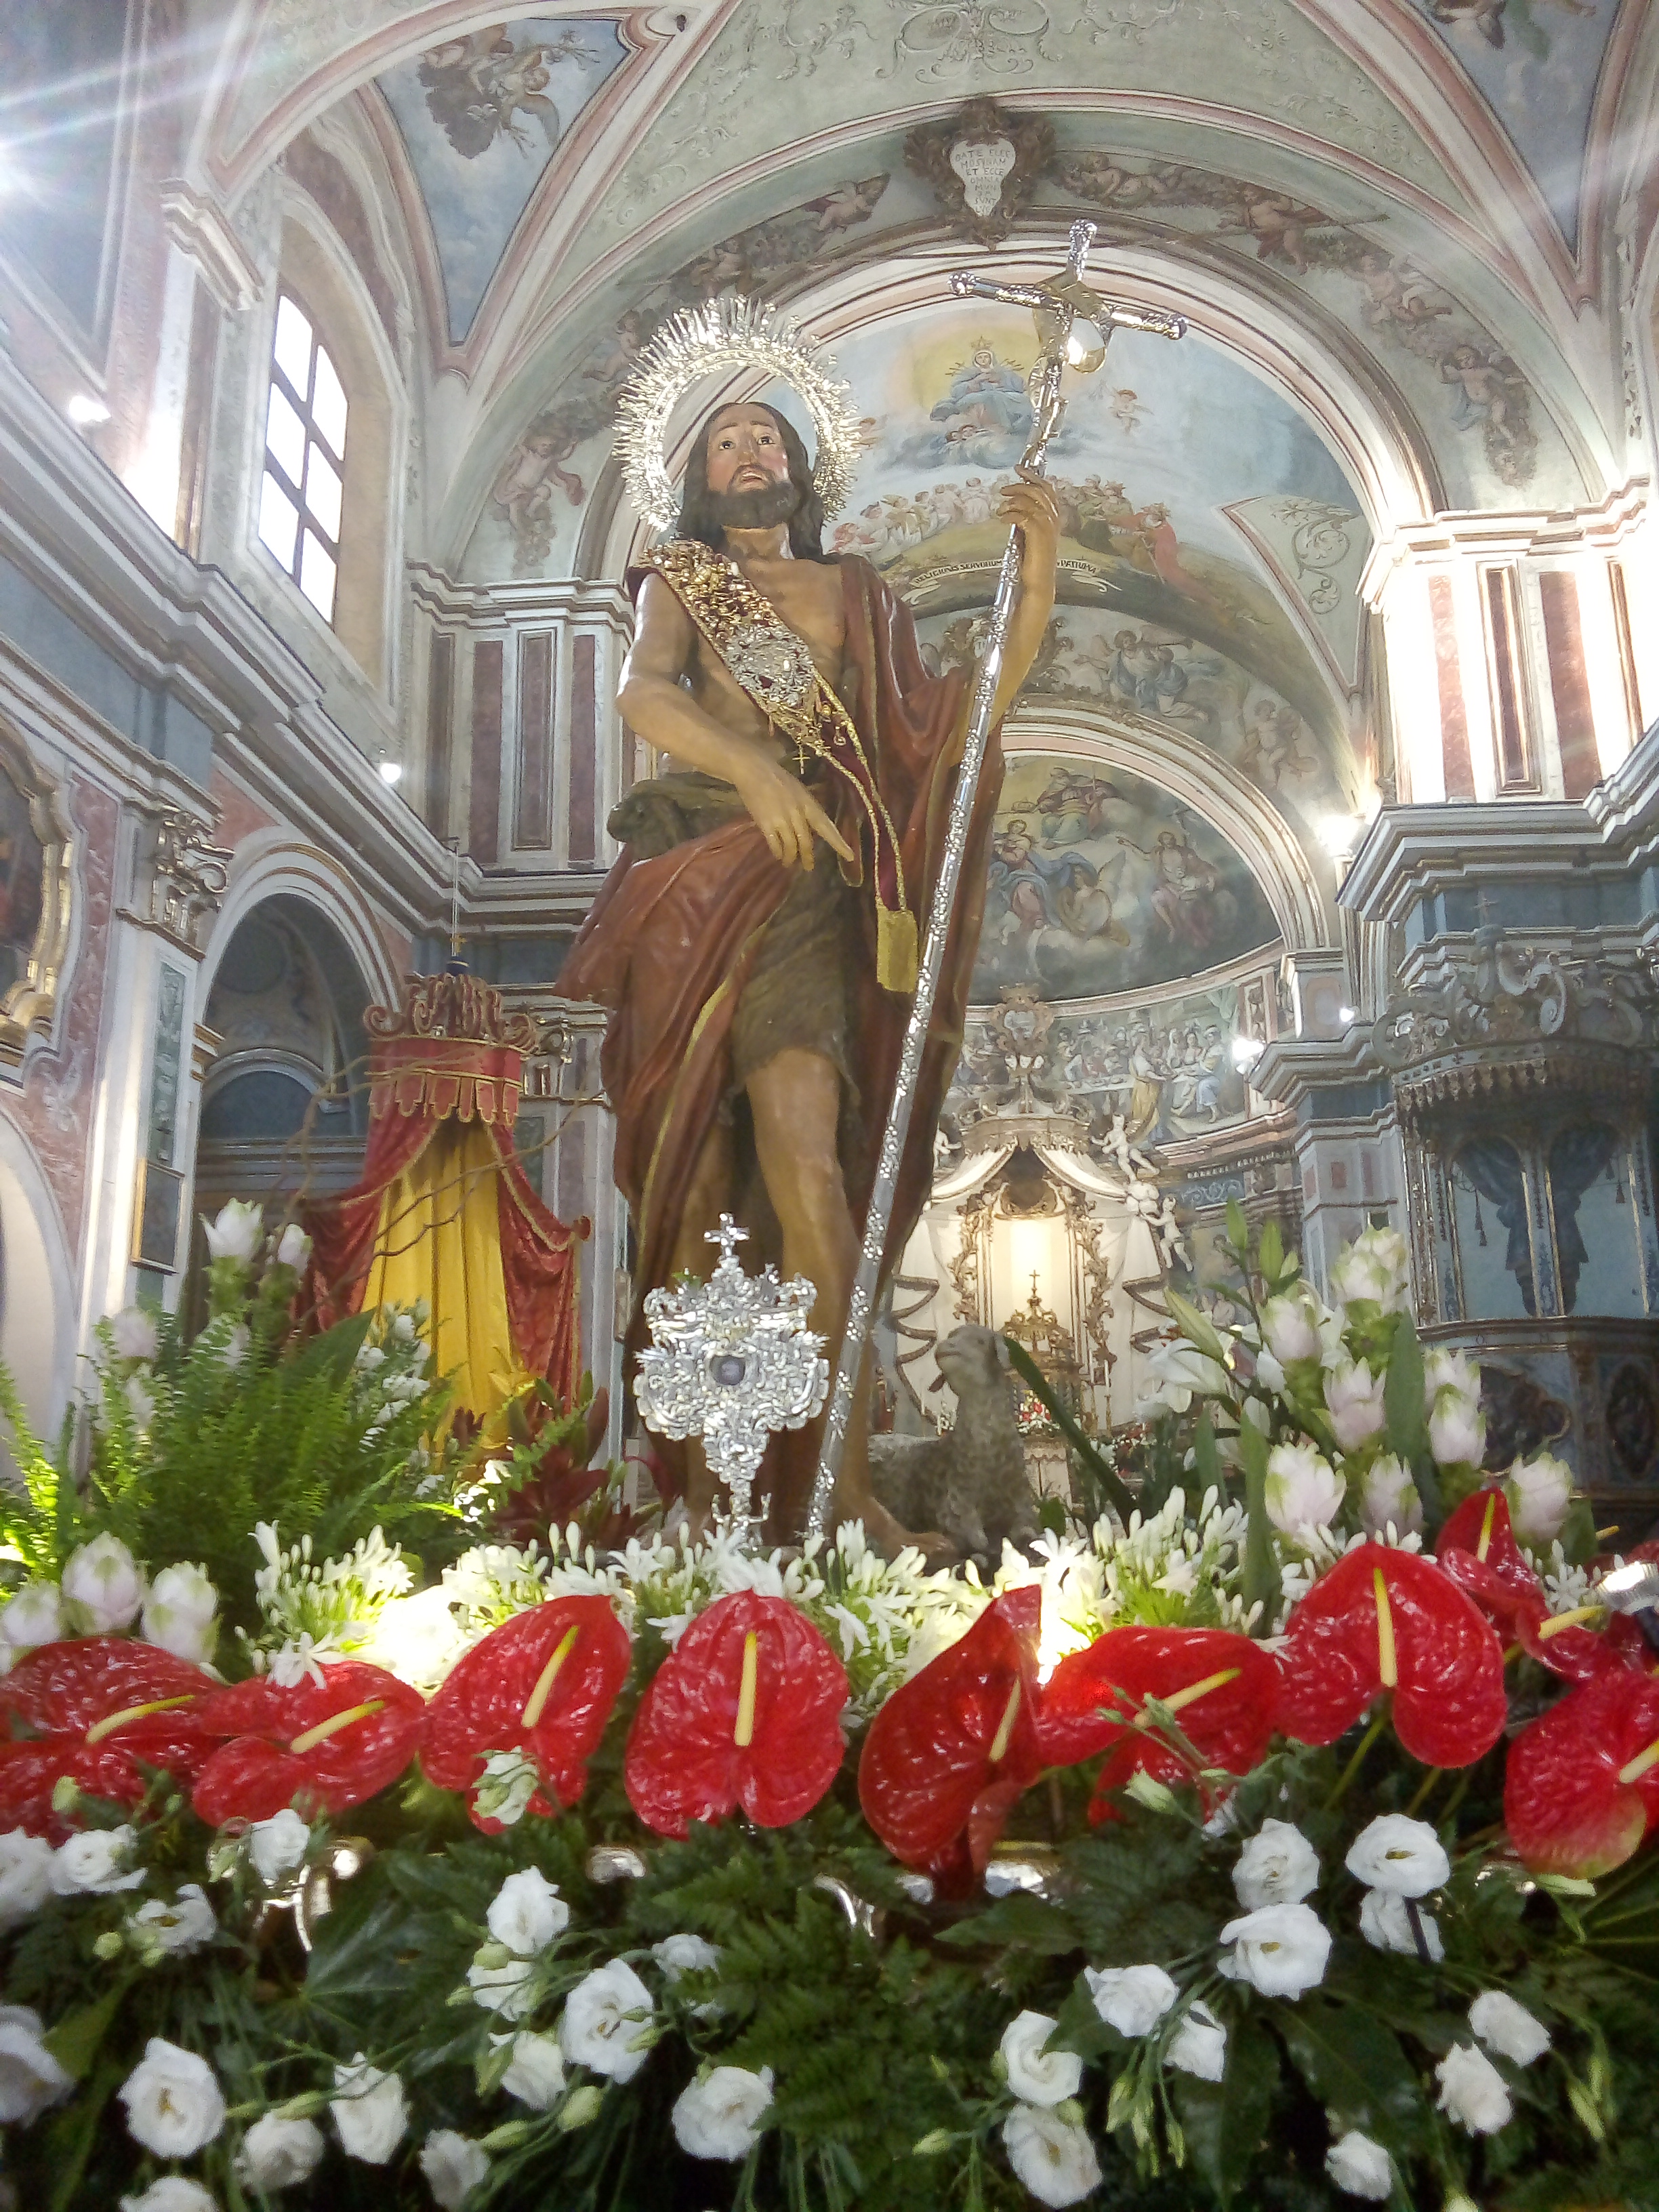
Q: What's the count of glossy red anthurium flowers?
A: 10